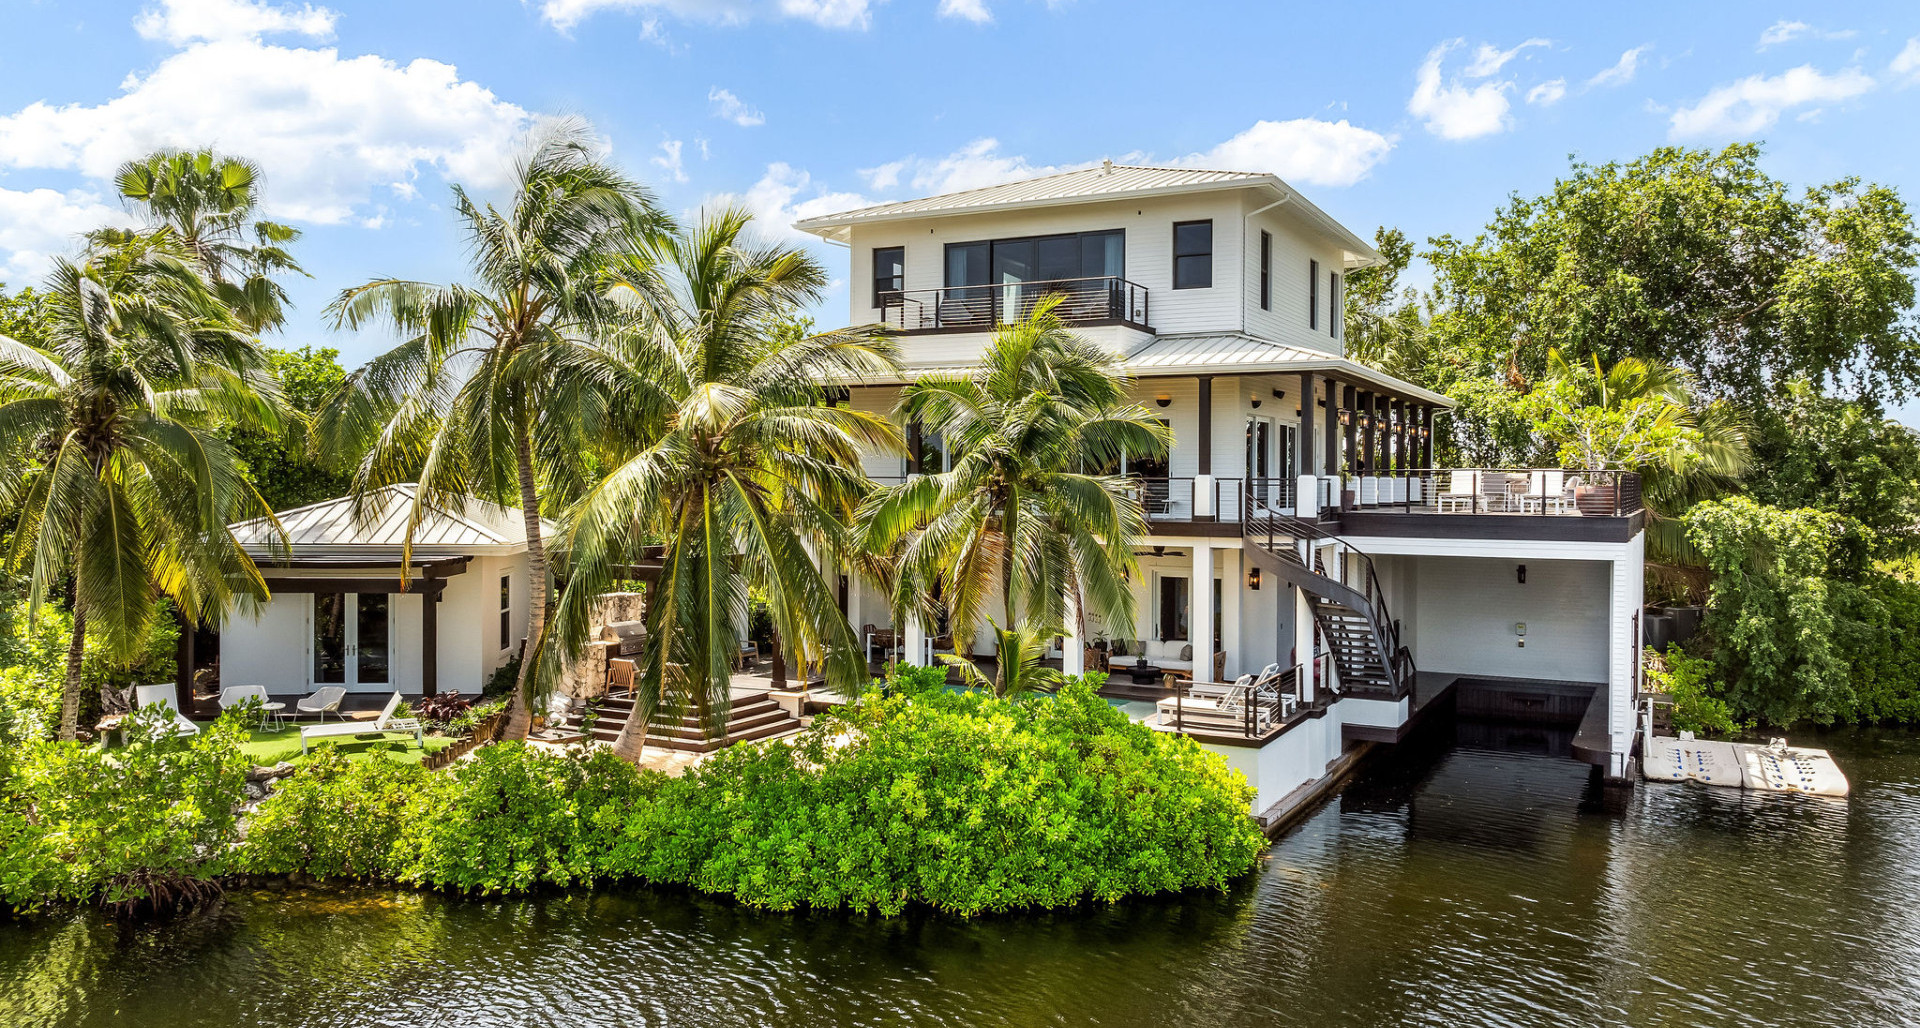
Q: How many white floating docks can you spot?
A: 2